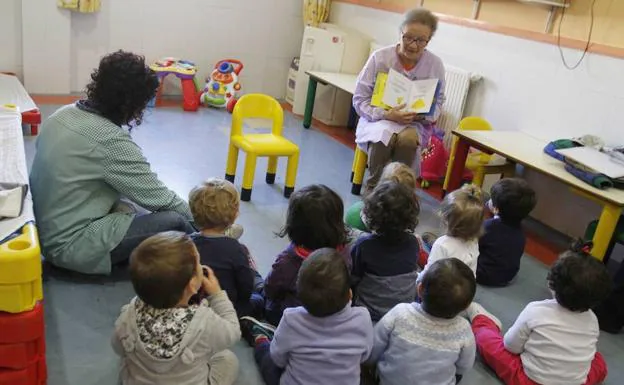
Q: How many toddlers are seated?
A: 10